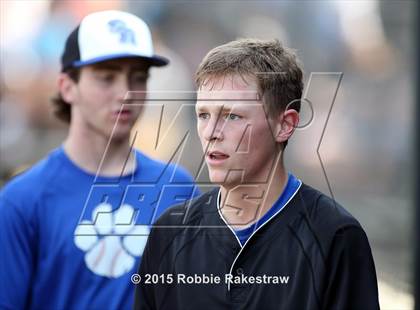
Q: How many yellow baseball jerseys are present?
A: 0